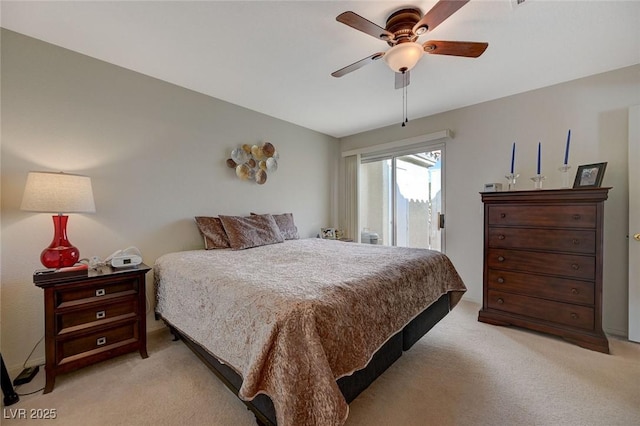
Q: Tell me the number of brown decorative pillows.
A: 3